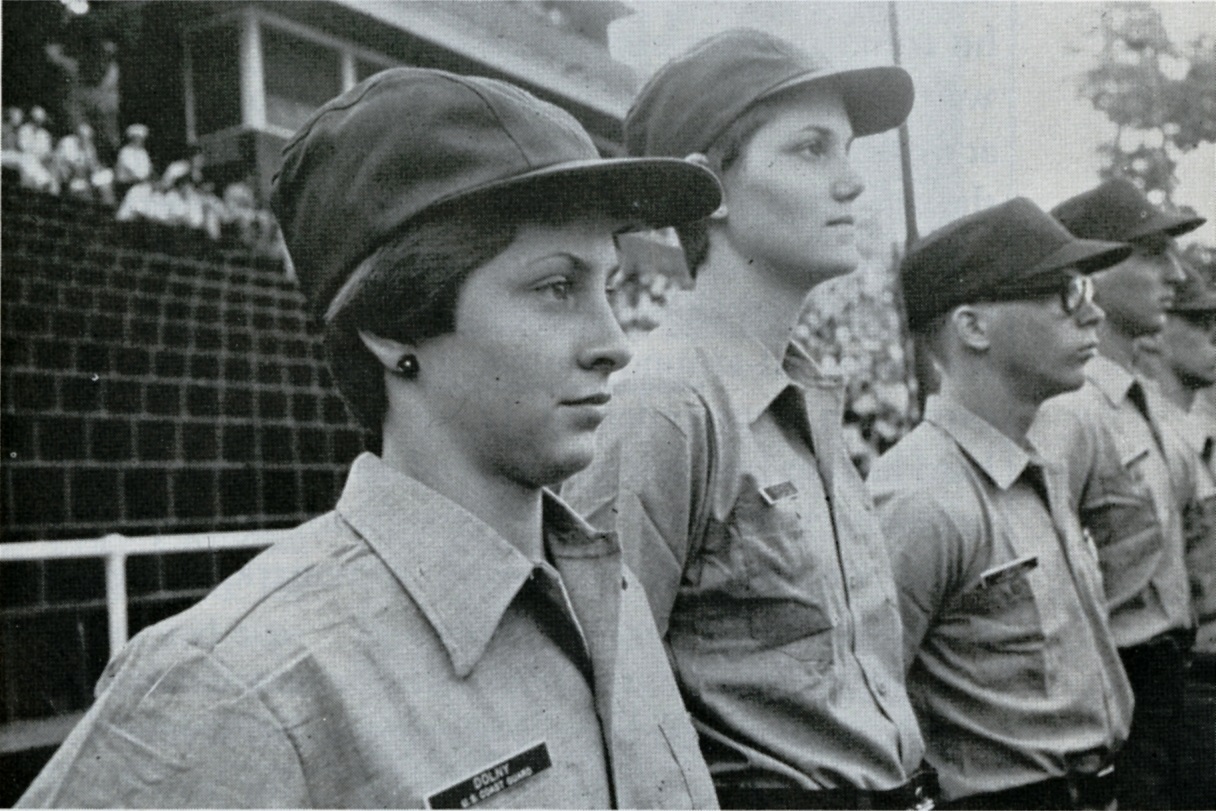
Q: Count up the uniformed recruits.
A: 5